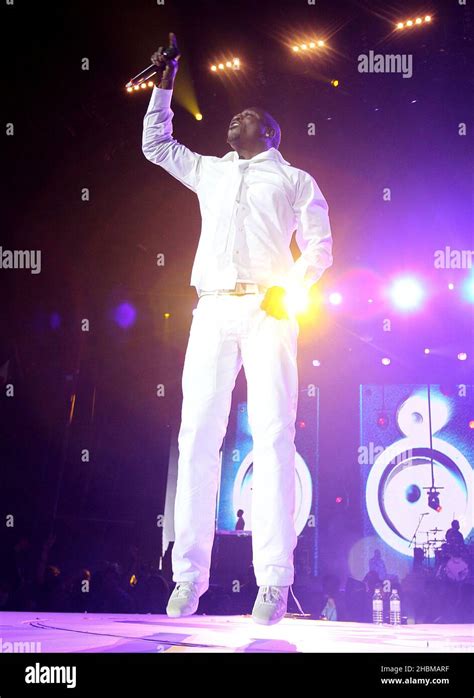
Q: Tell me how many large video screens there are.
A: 2